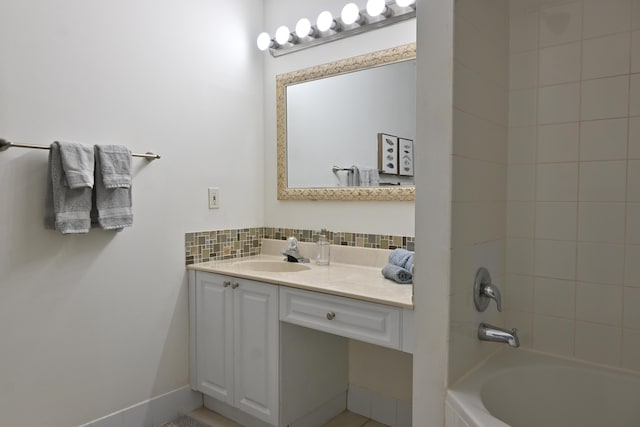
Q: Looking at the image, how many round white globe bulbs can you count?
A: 7